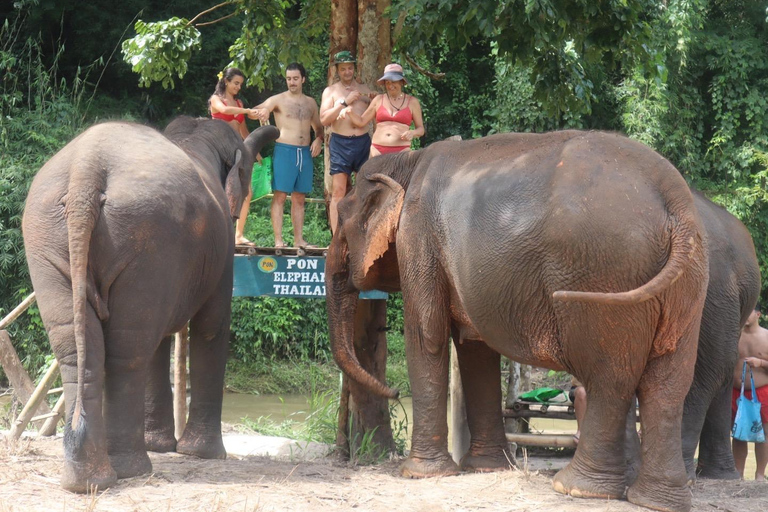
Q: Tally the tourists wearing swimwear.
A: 5